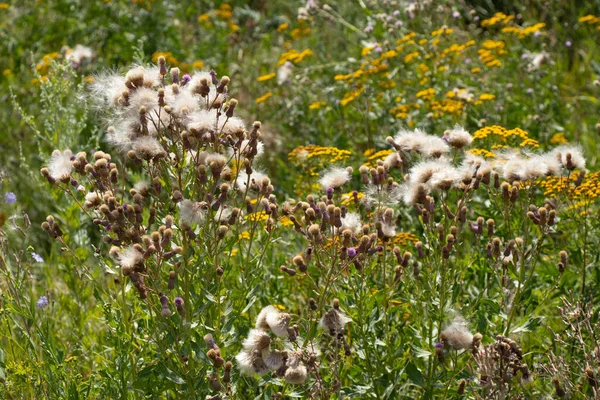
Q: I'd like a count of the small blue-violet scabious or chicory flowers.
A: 3